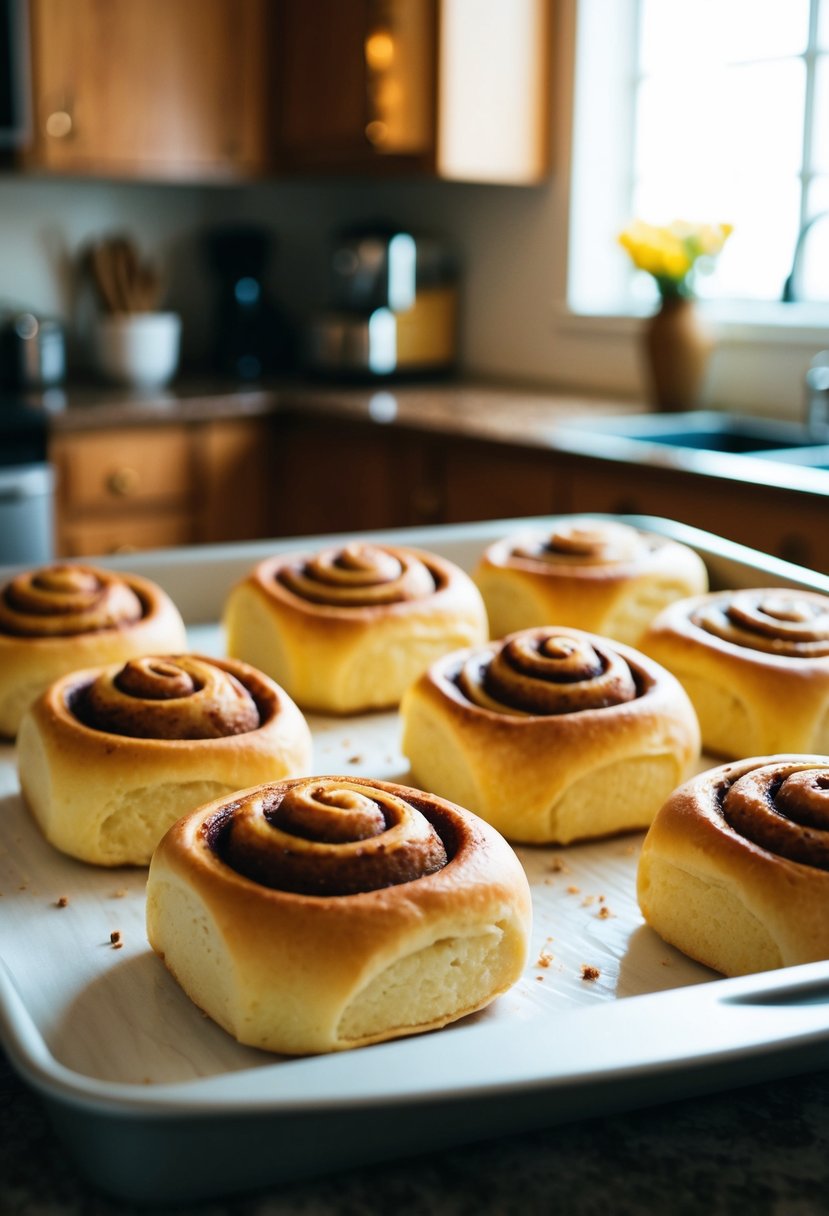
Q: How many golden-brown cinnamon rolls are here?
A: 8